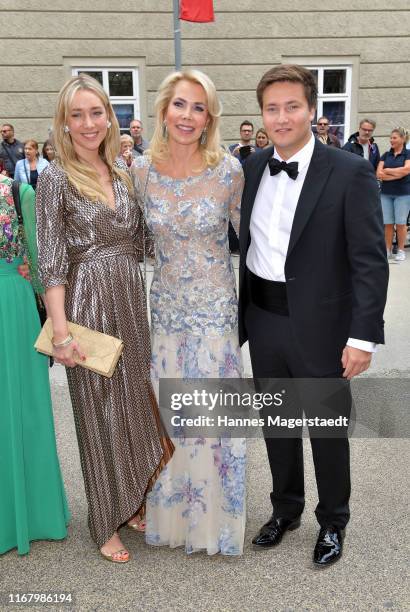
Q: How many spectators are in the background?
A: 10